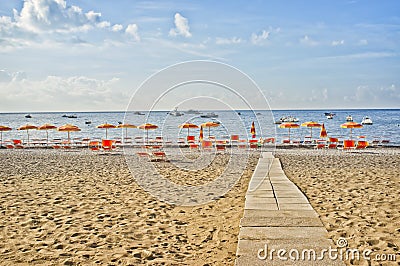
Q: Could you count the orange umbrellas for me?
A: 15